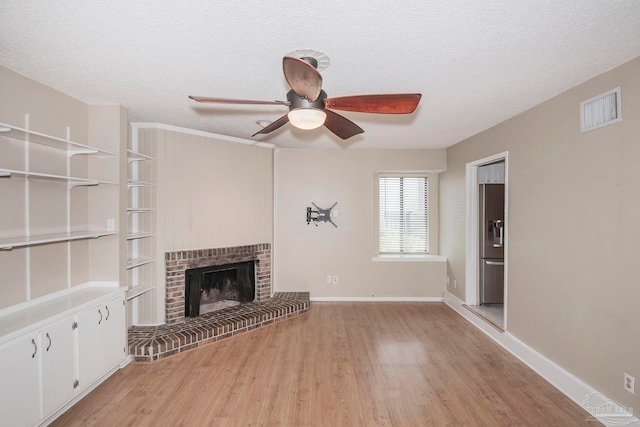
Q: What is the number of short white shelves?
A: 6